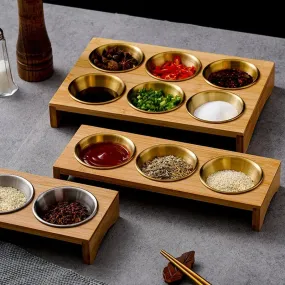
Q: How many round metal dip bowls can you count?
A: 11